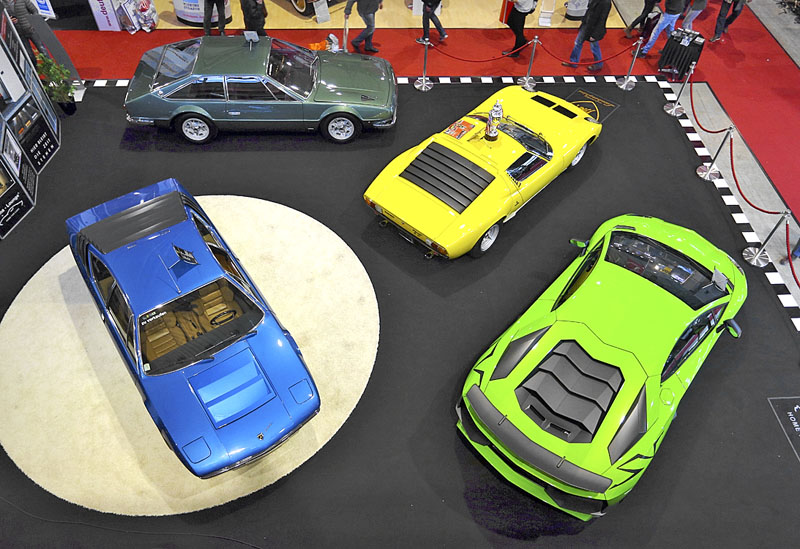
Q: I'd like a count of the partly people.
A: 11